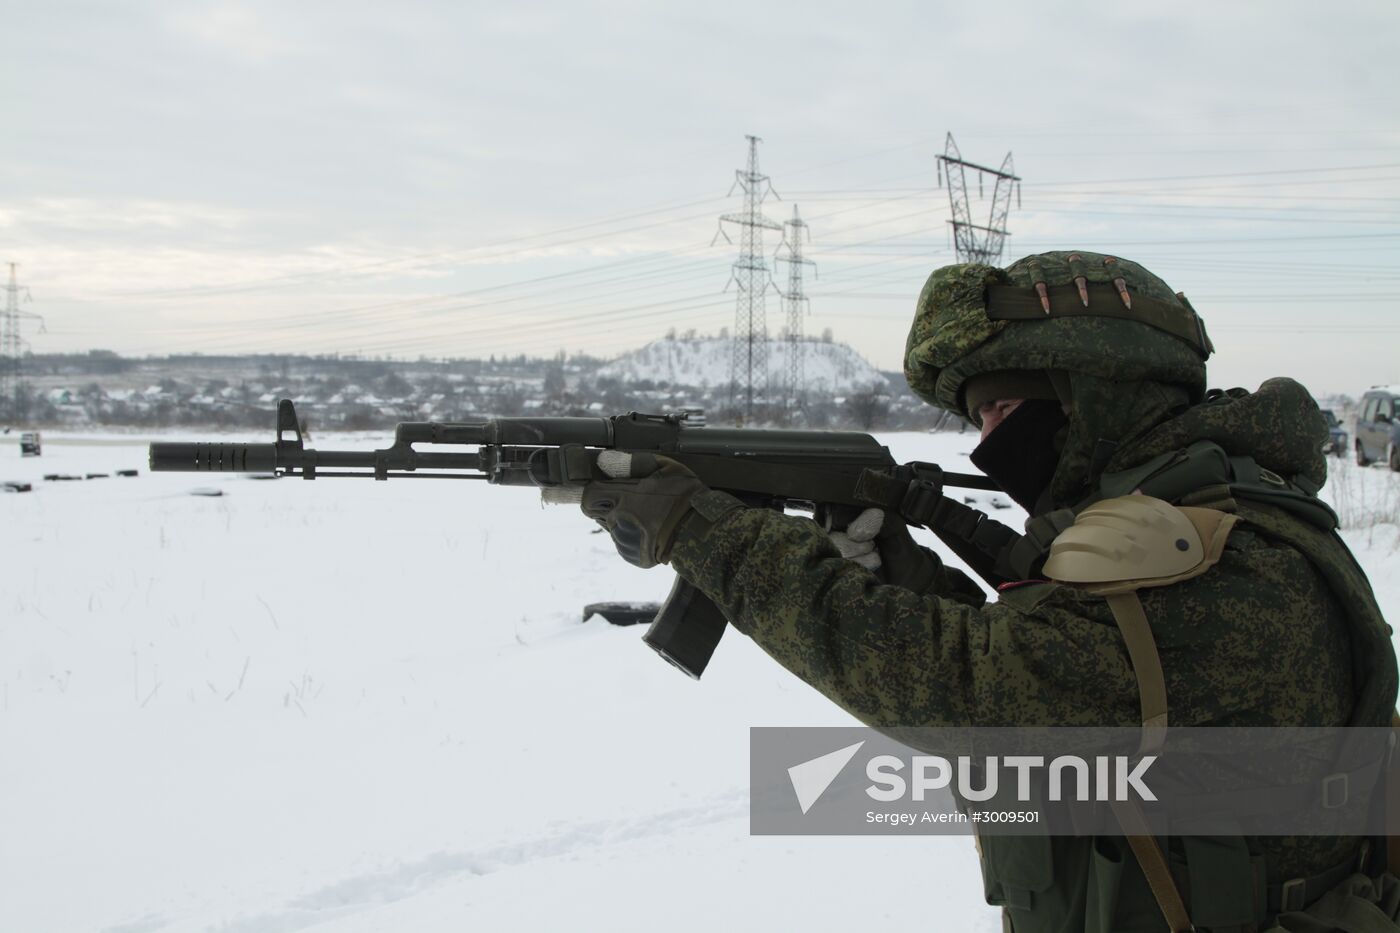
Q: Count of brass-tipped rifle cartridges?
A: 3